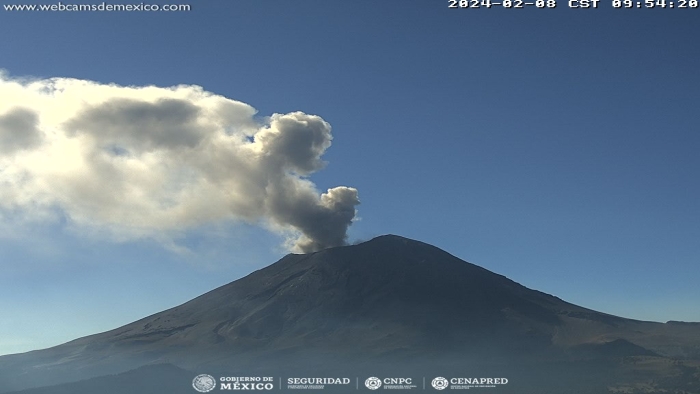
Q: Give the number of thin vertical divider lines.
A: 3